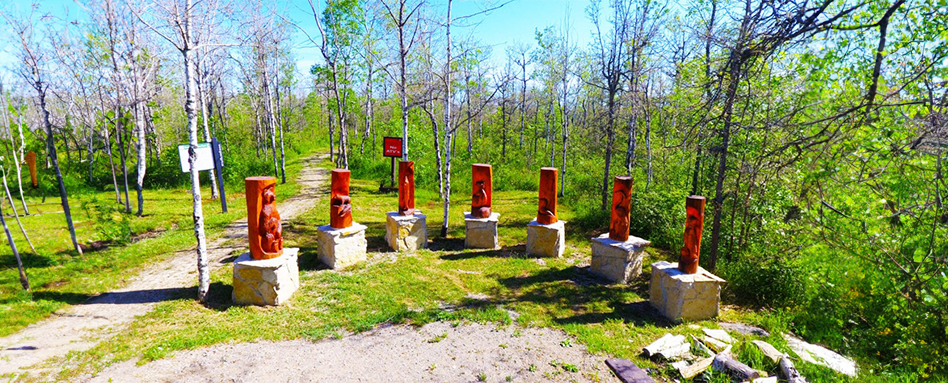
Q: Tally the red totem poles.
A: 7